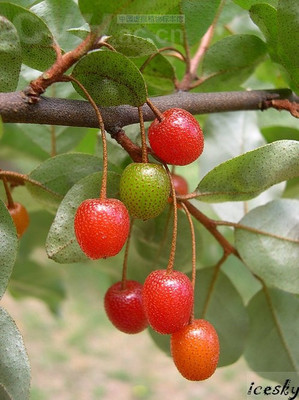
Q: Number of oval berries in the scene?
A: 8